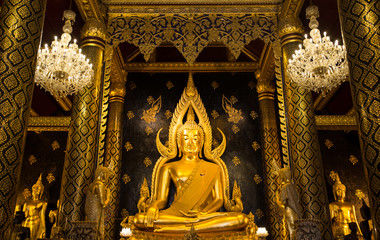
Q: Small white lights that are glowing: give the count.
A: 2